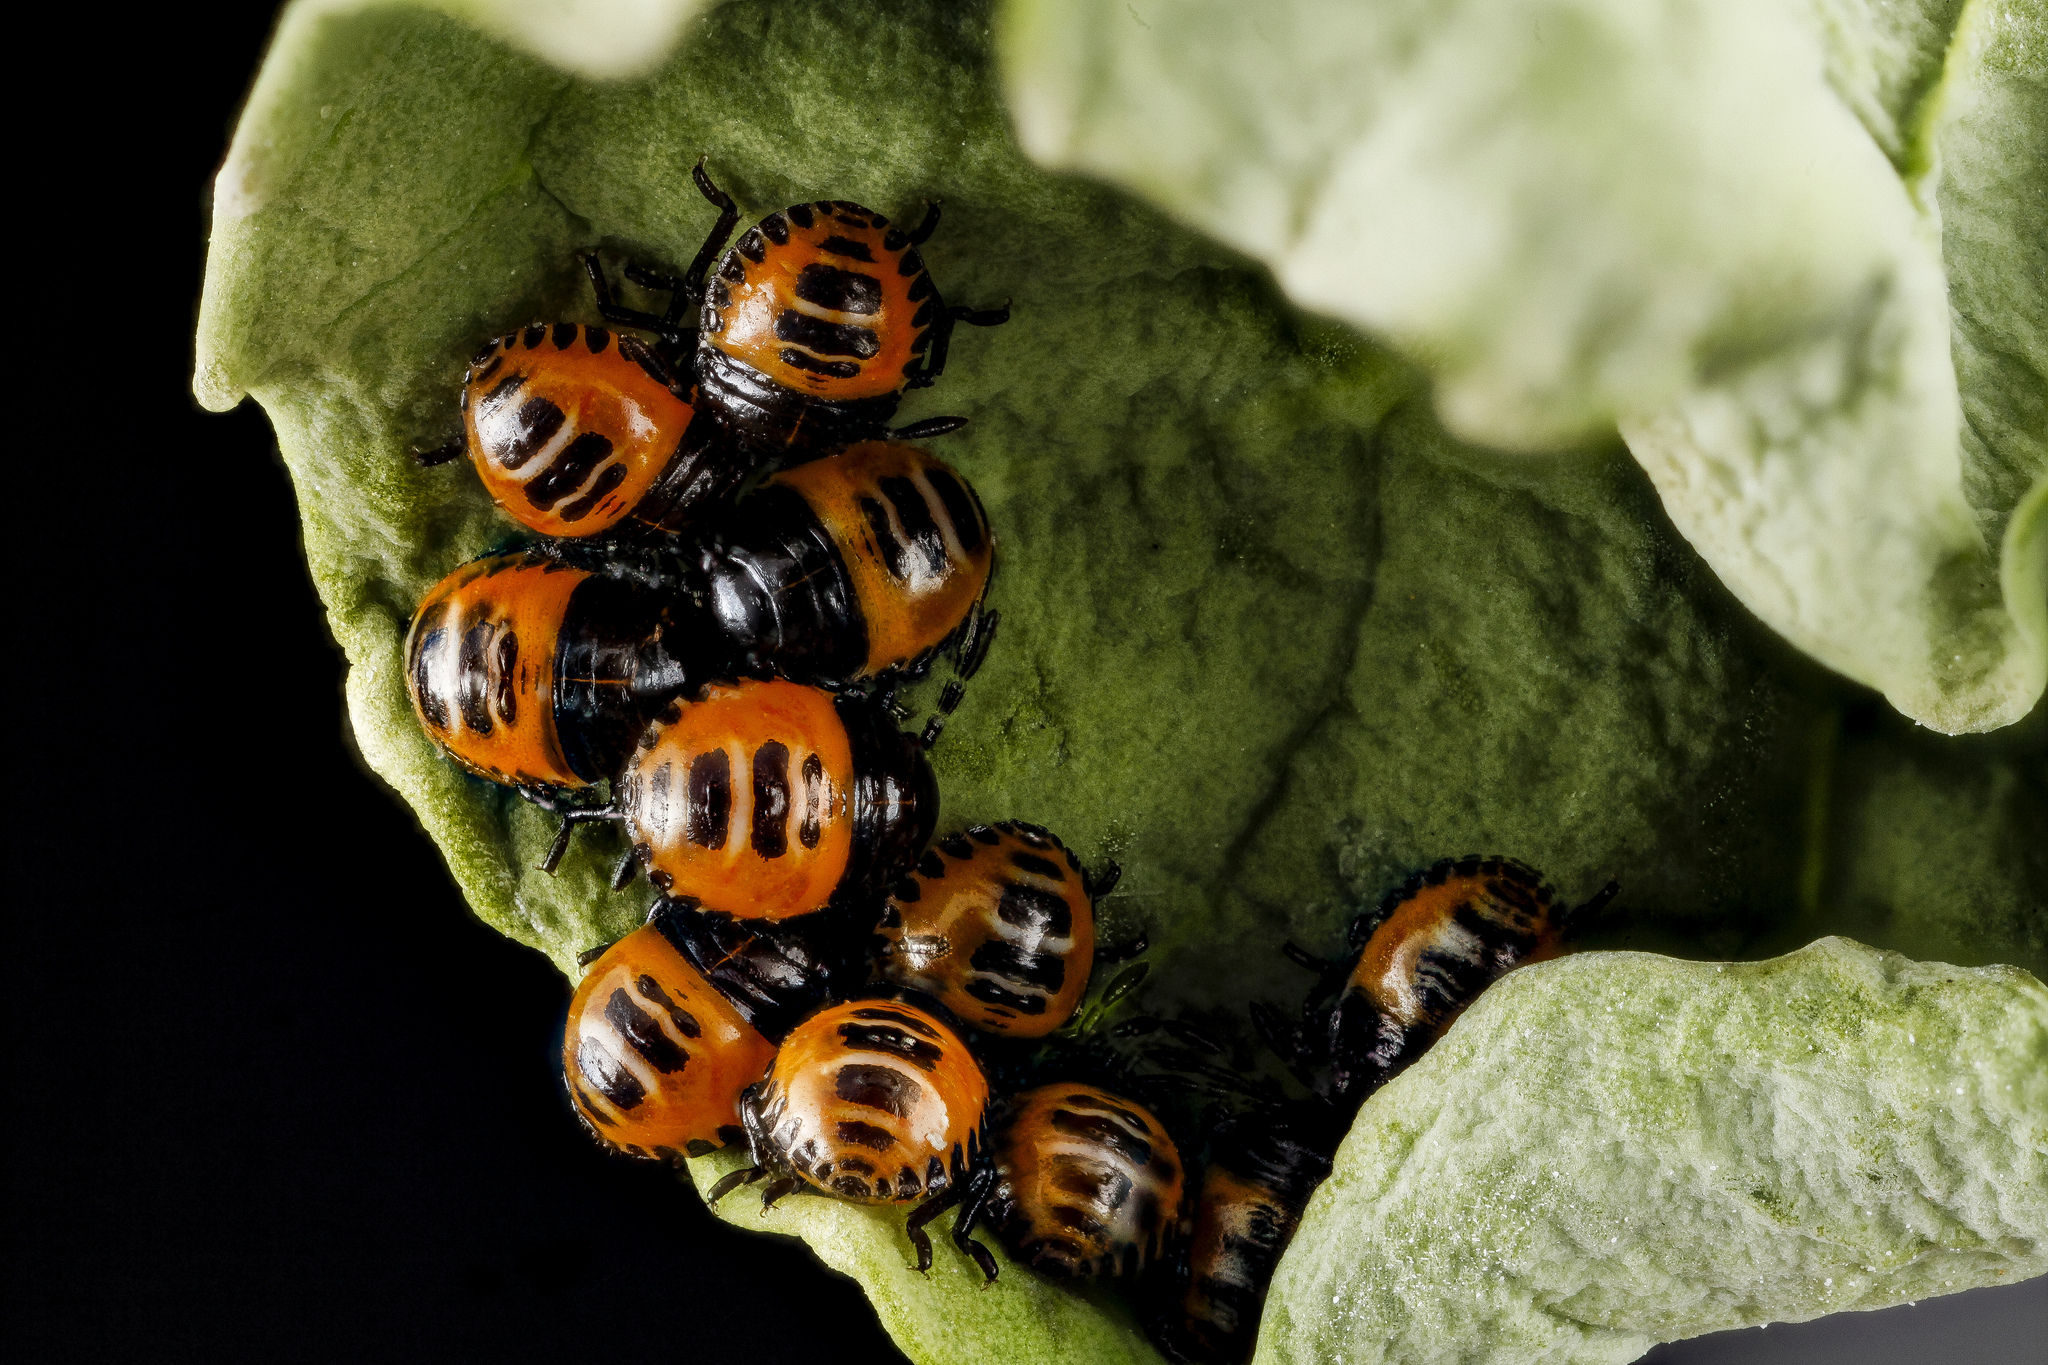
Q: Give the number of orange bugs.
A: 11